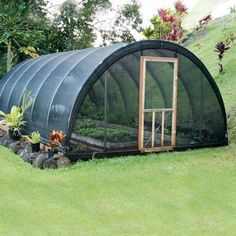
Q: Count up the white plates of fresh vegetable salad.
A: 0